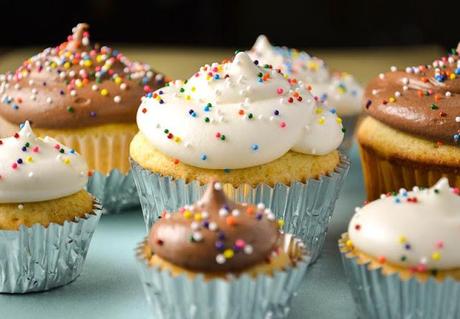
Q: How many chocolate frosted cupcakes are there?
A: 3